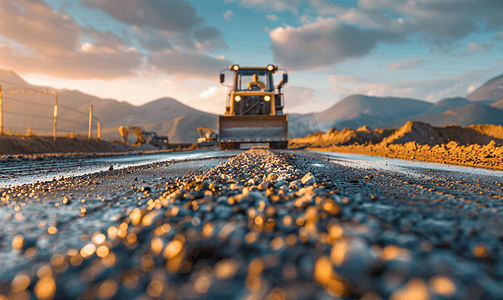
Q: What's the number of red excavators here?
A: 0